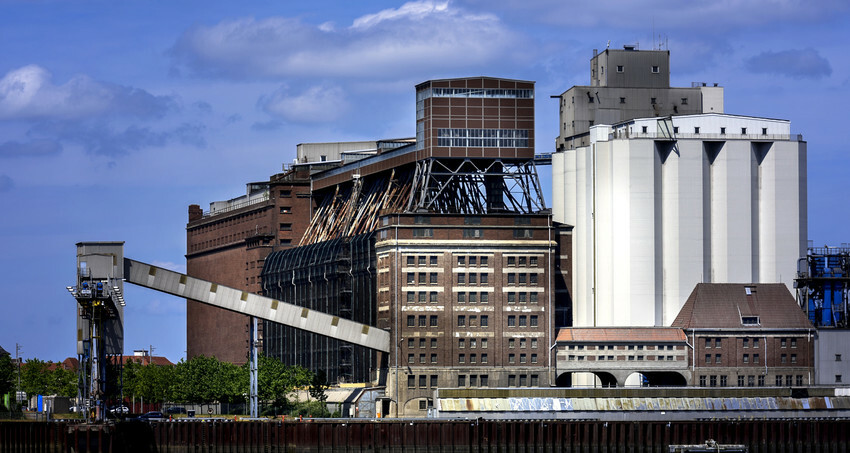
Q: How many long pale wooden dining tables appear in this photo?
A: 0